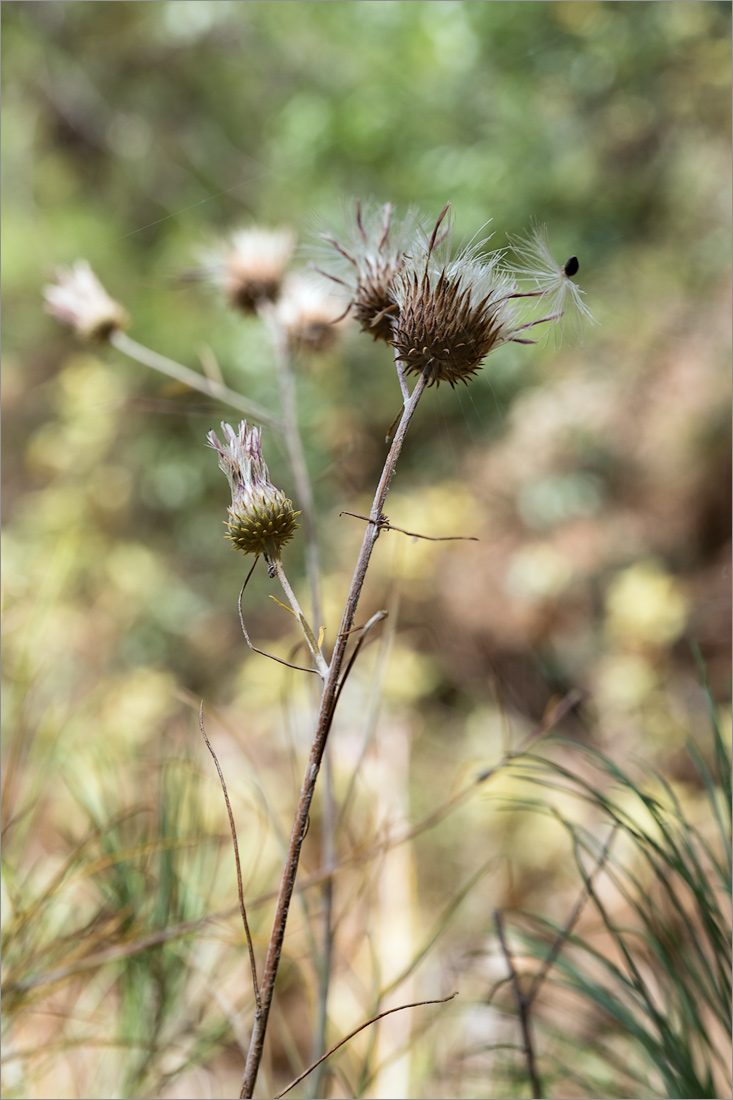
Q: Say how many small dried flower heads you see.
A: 6